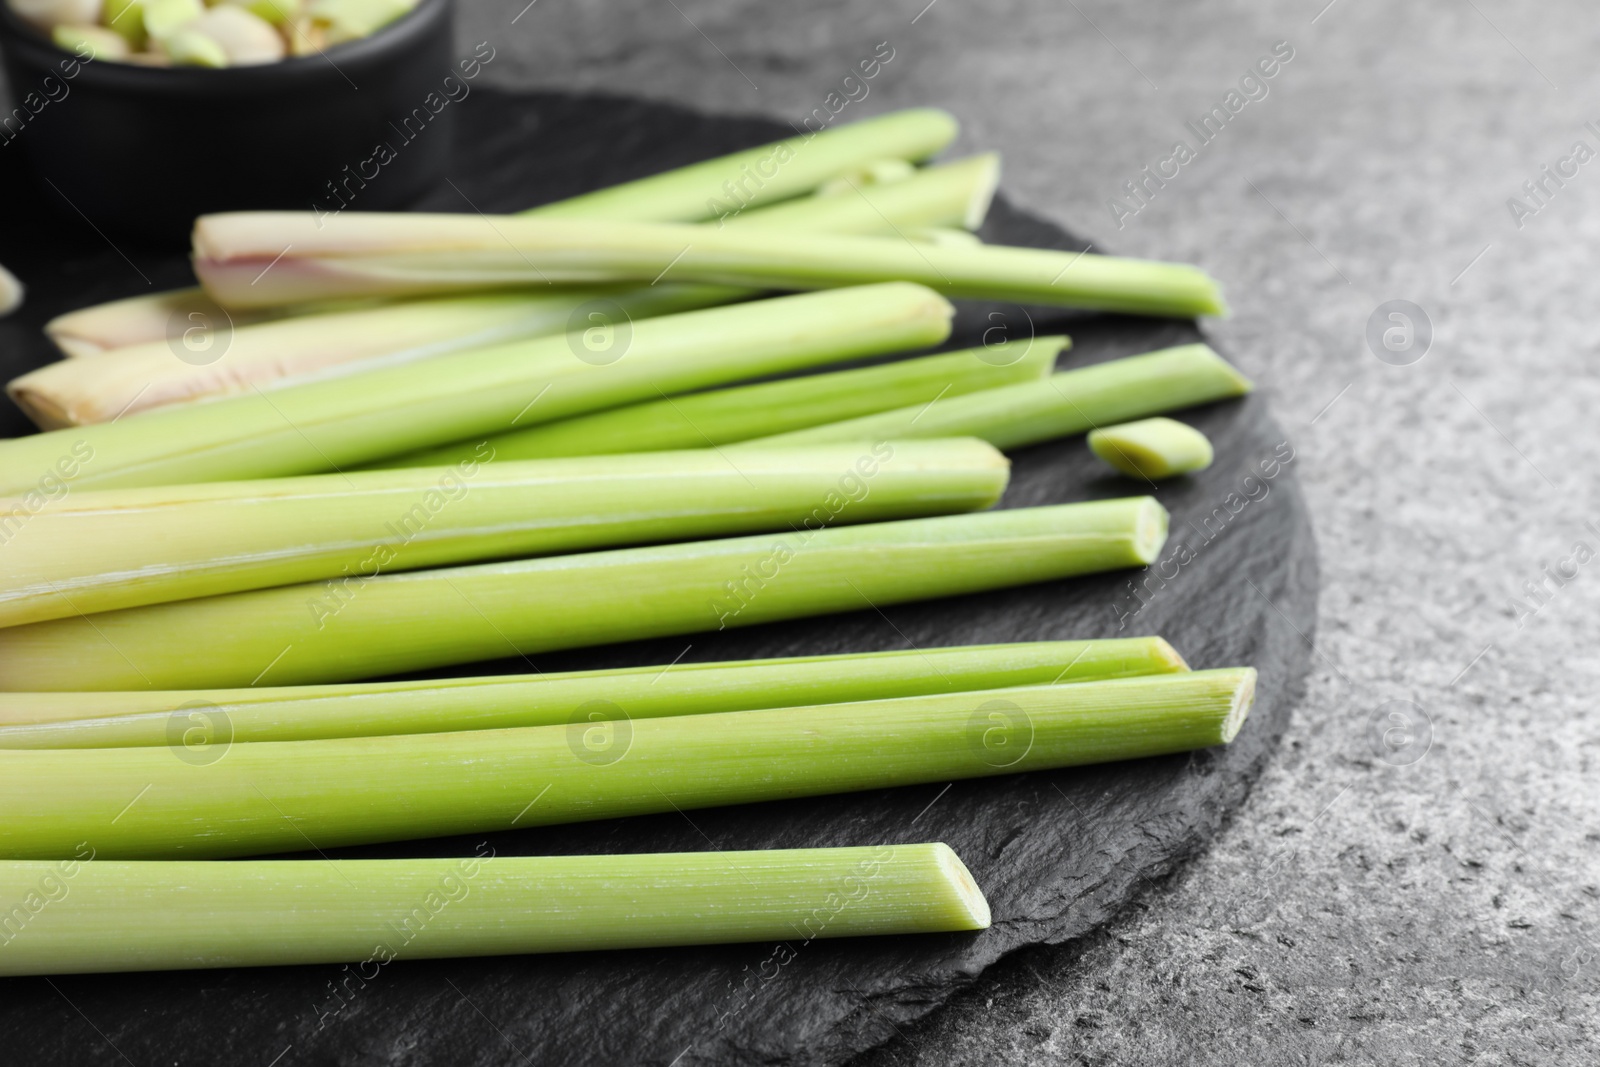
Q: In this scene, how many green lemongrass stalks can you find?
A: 11